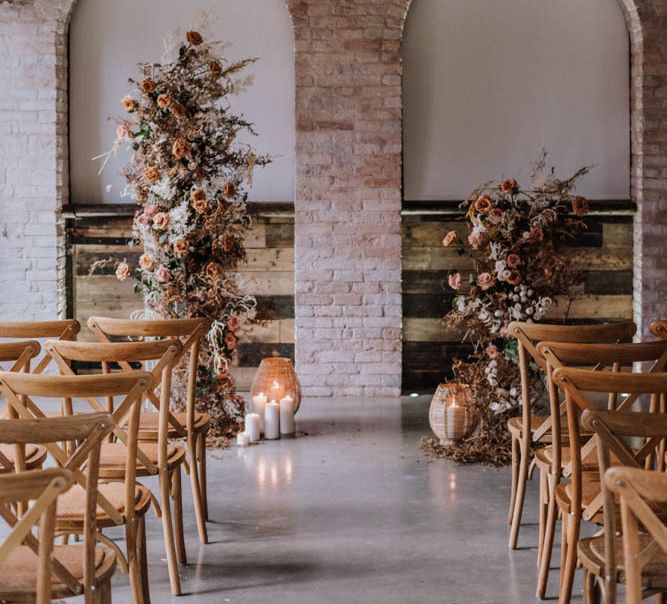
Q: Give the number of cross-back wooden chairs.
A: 13